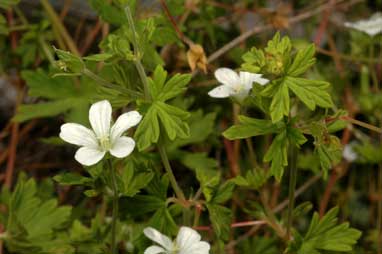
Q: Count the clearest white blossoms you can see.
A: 3